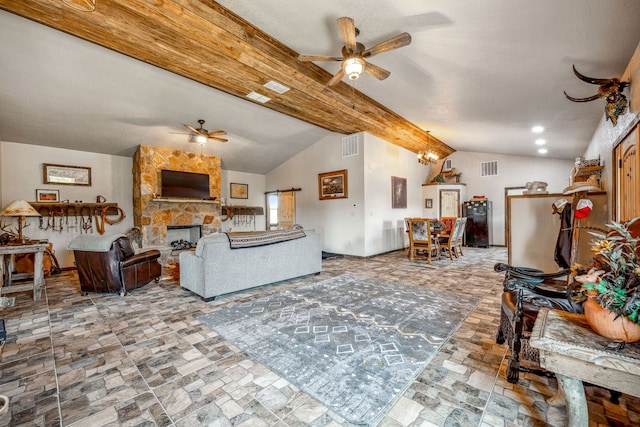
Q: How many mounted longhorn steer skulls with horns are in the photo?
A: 1